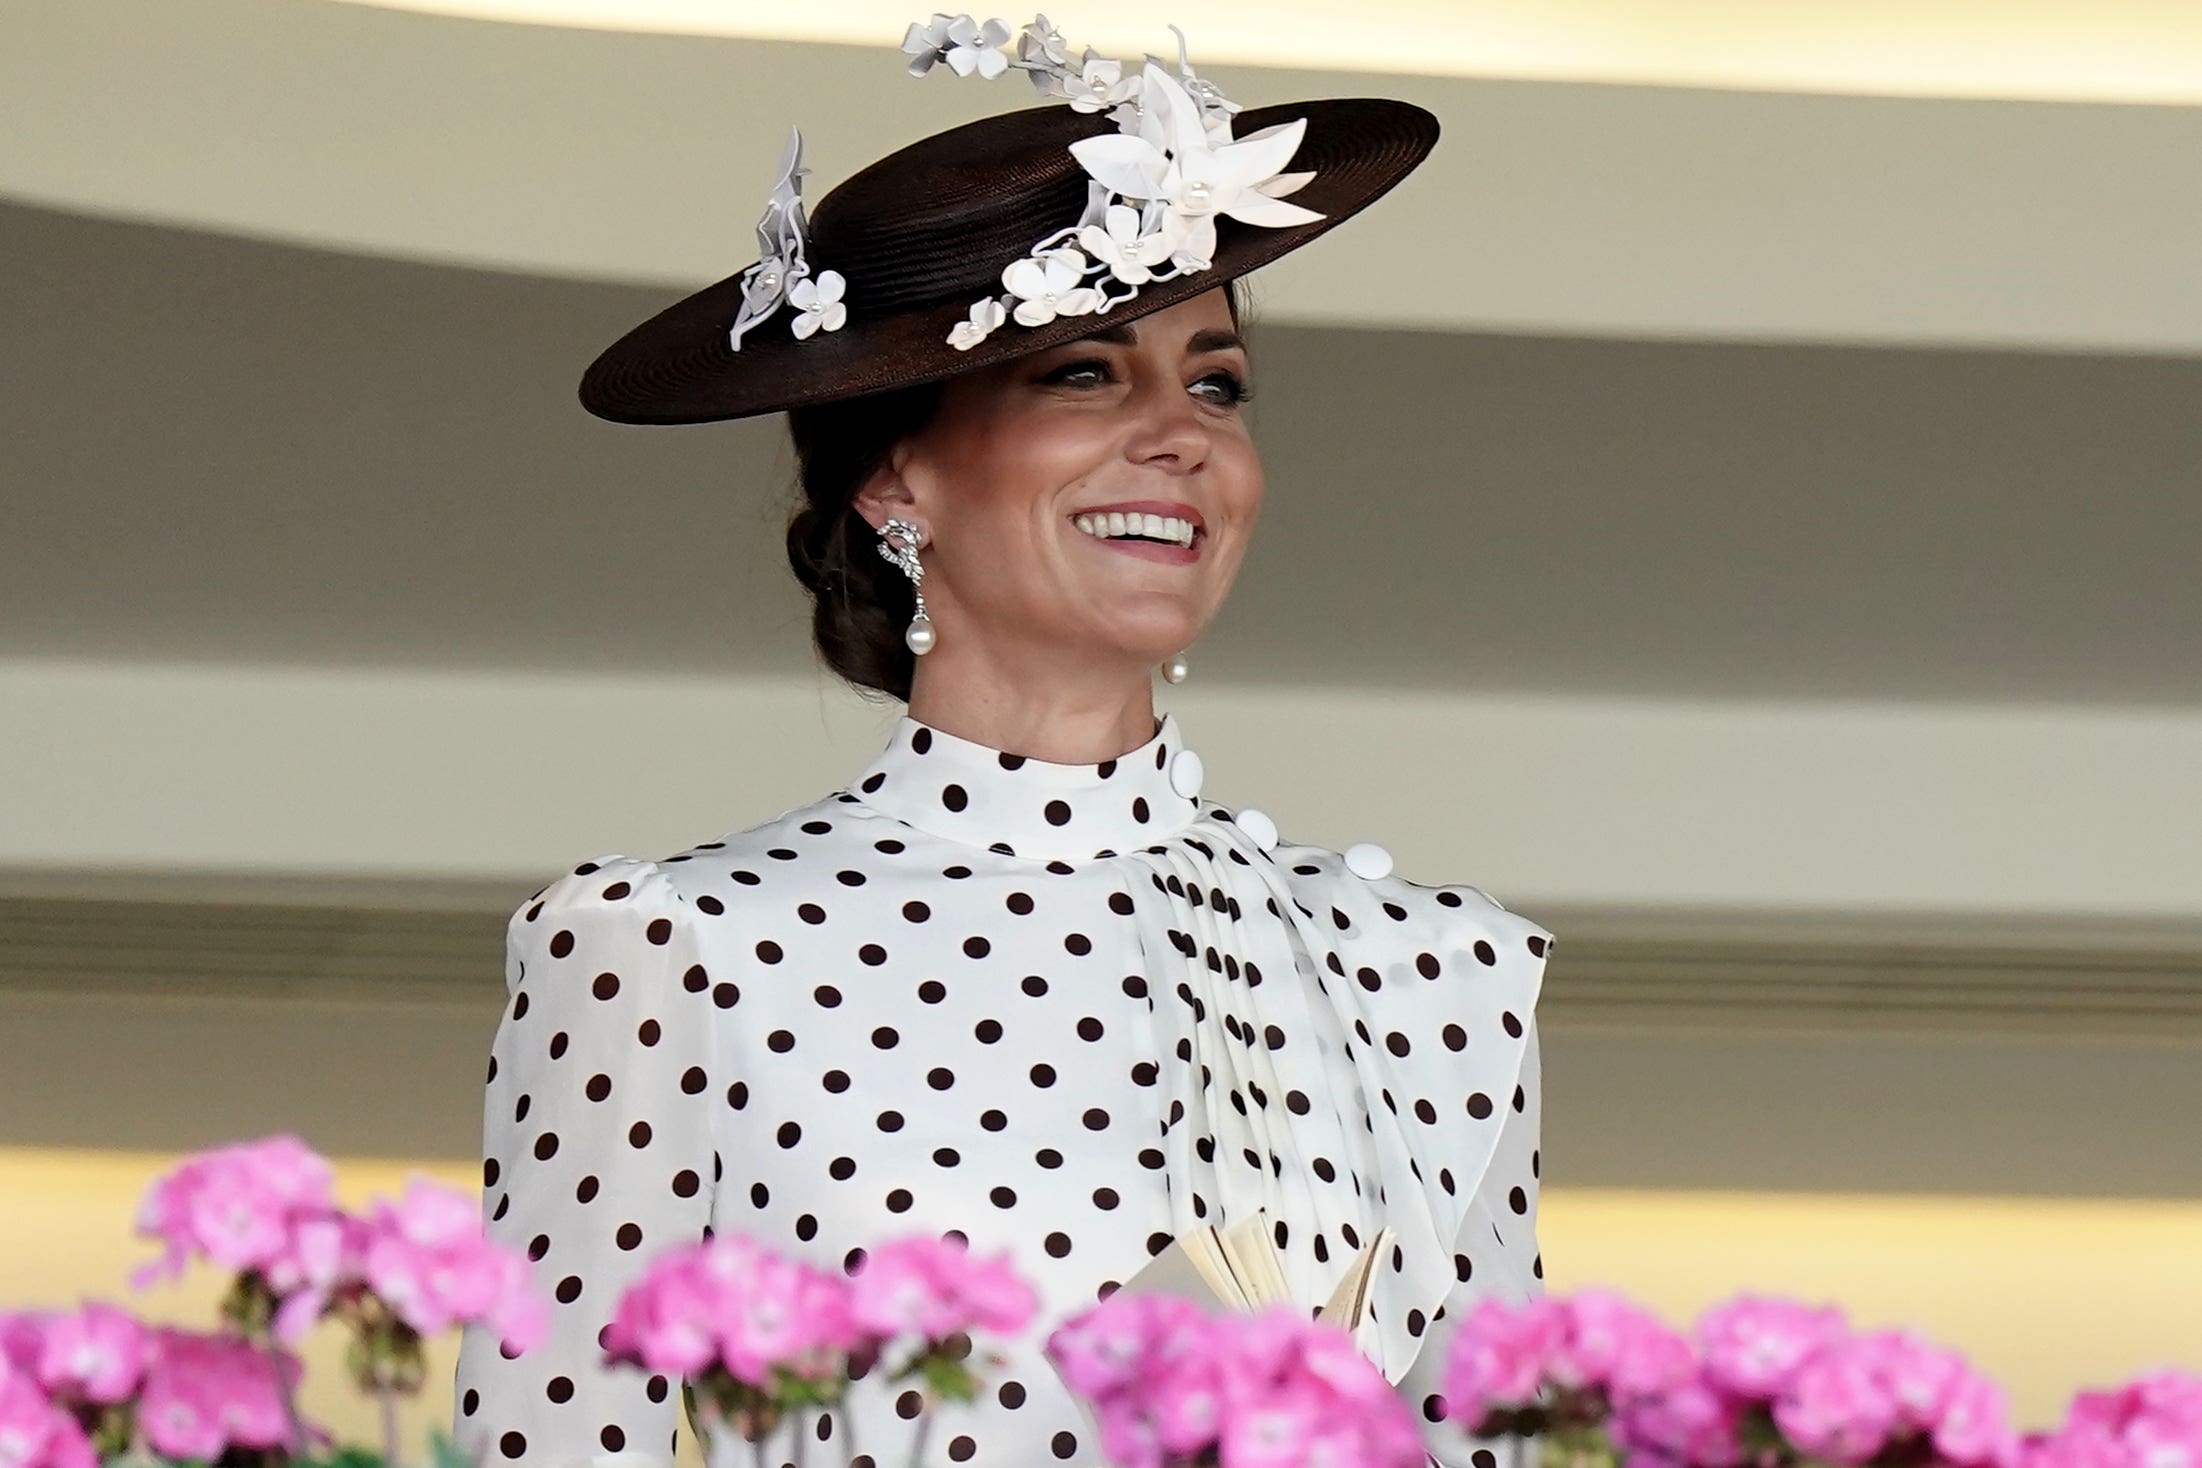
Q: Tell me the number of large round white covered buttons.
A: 3